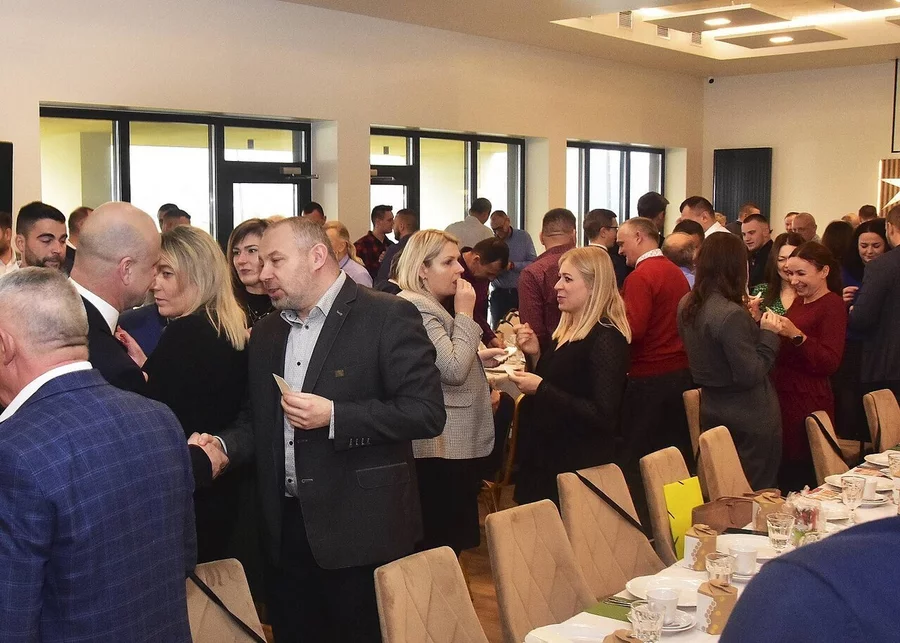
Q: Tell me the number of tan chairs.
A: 9